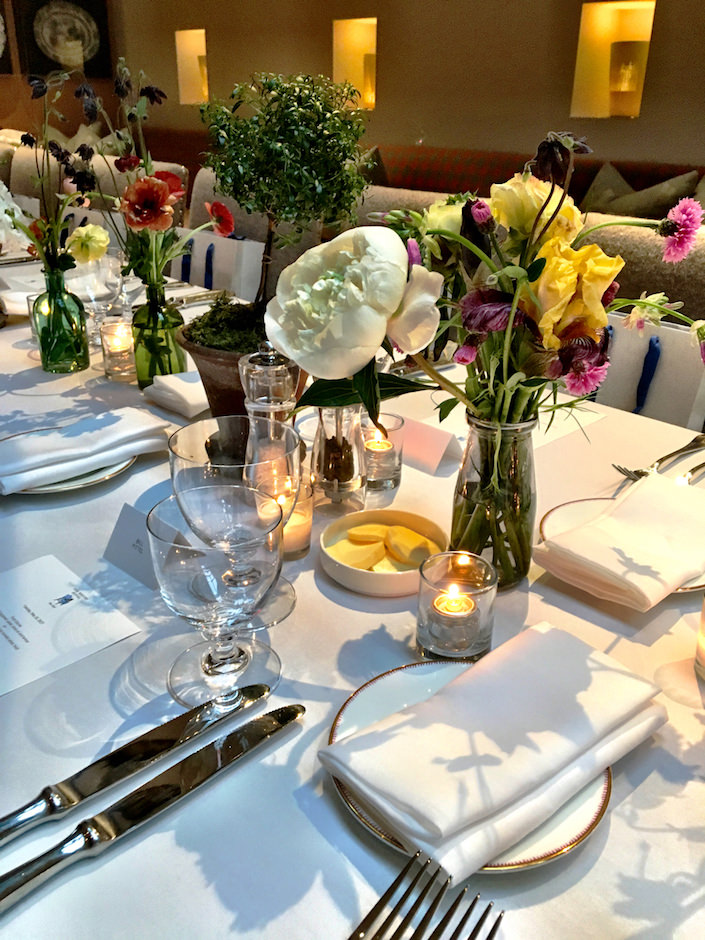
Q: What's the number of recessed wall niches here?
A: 3